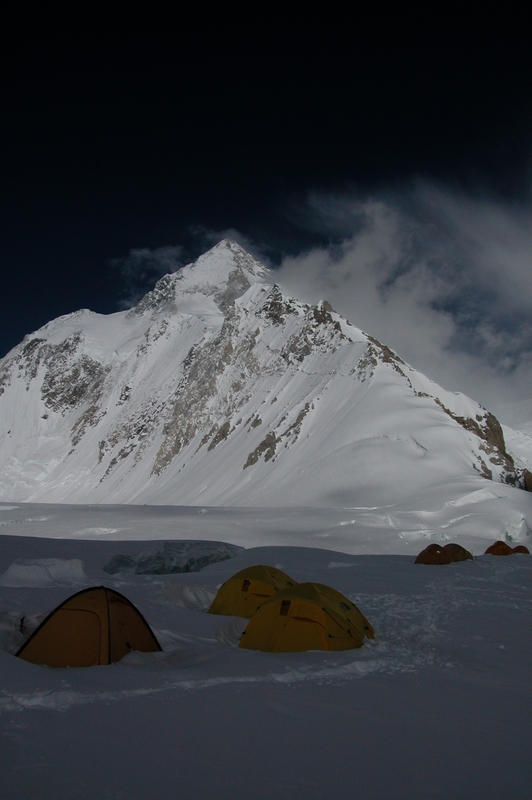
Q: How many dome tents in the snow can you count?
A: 7